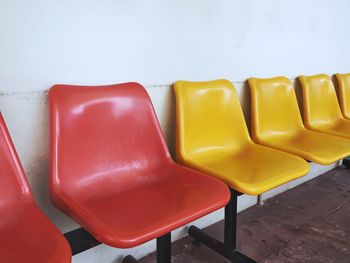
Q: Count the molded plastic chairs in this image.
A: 6